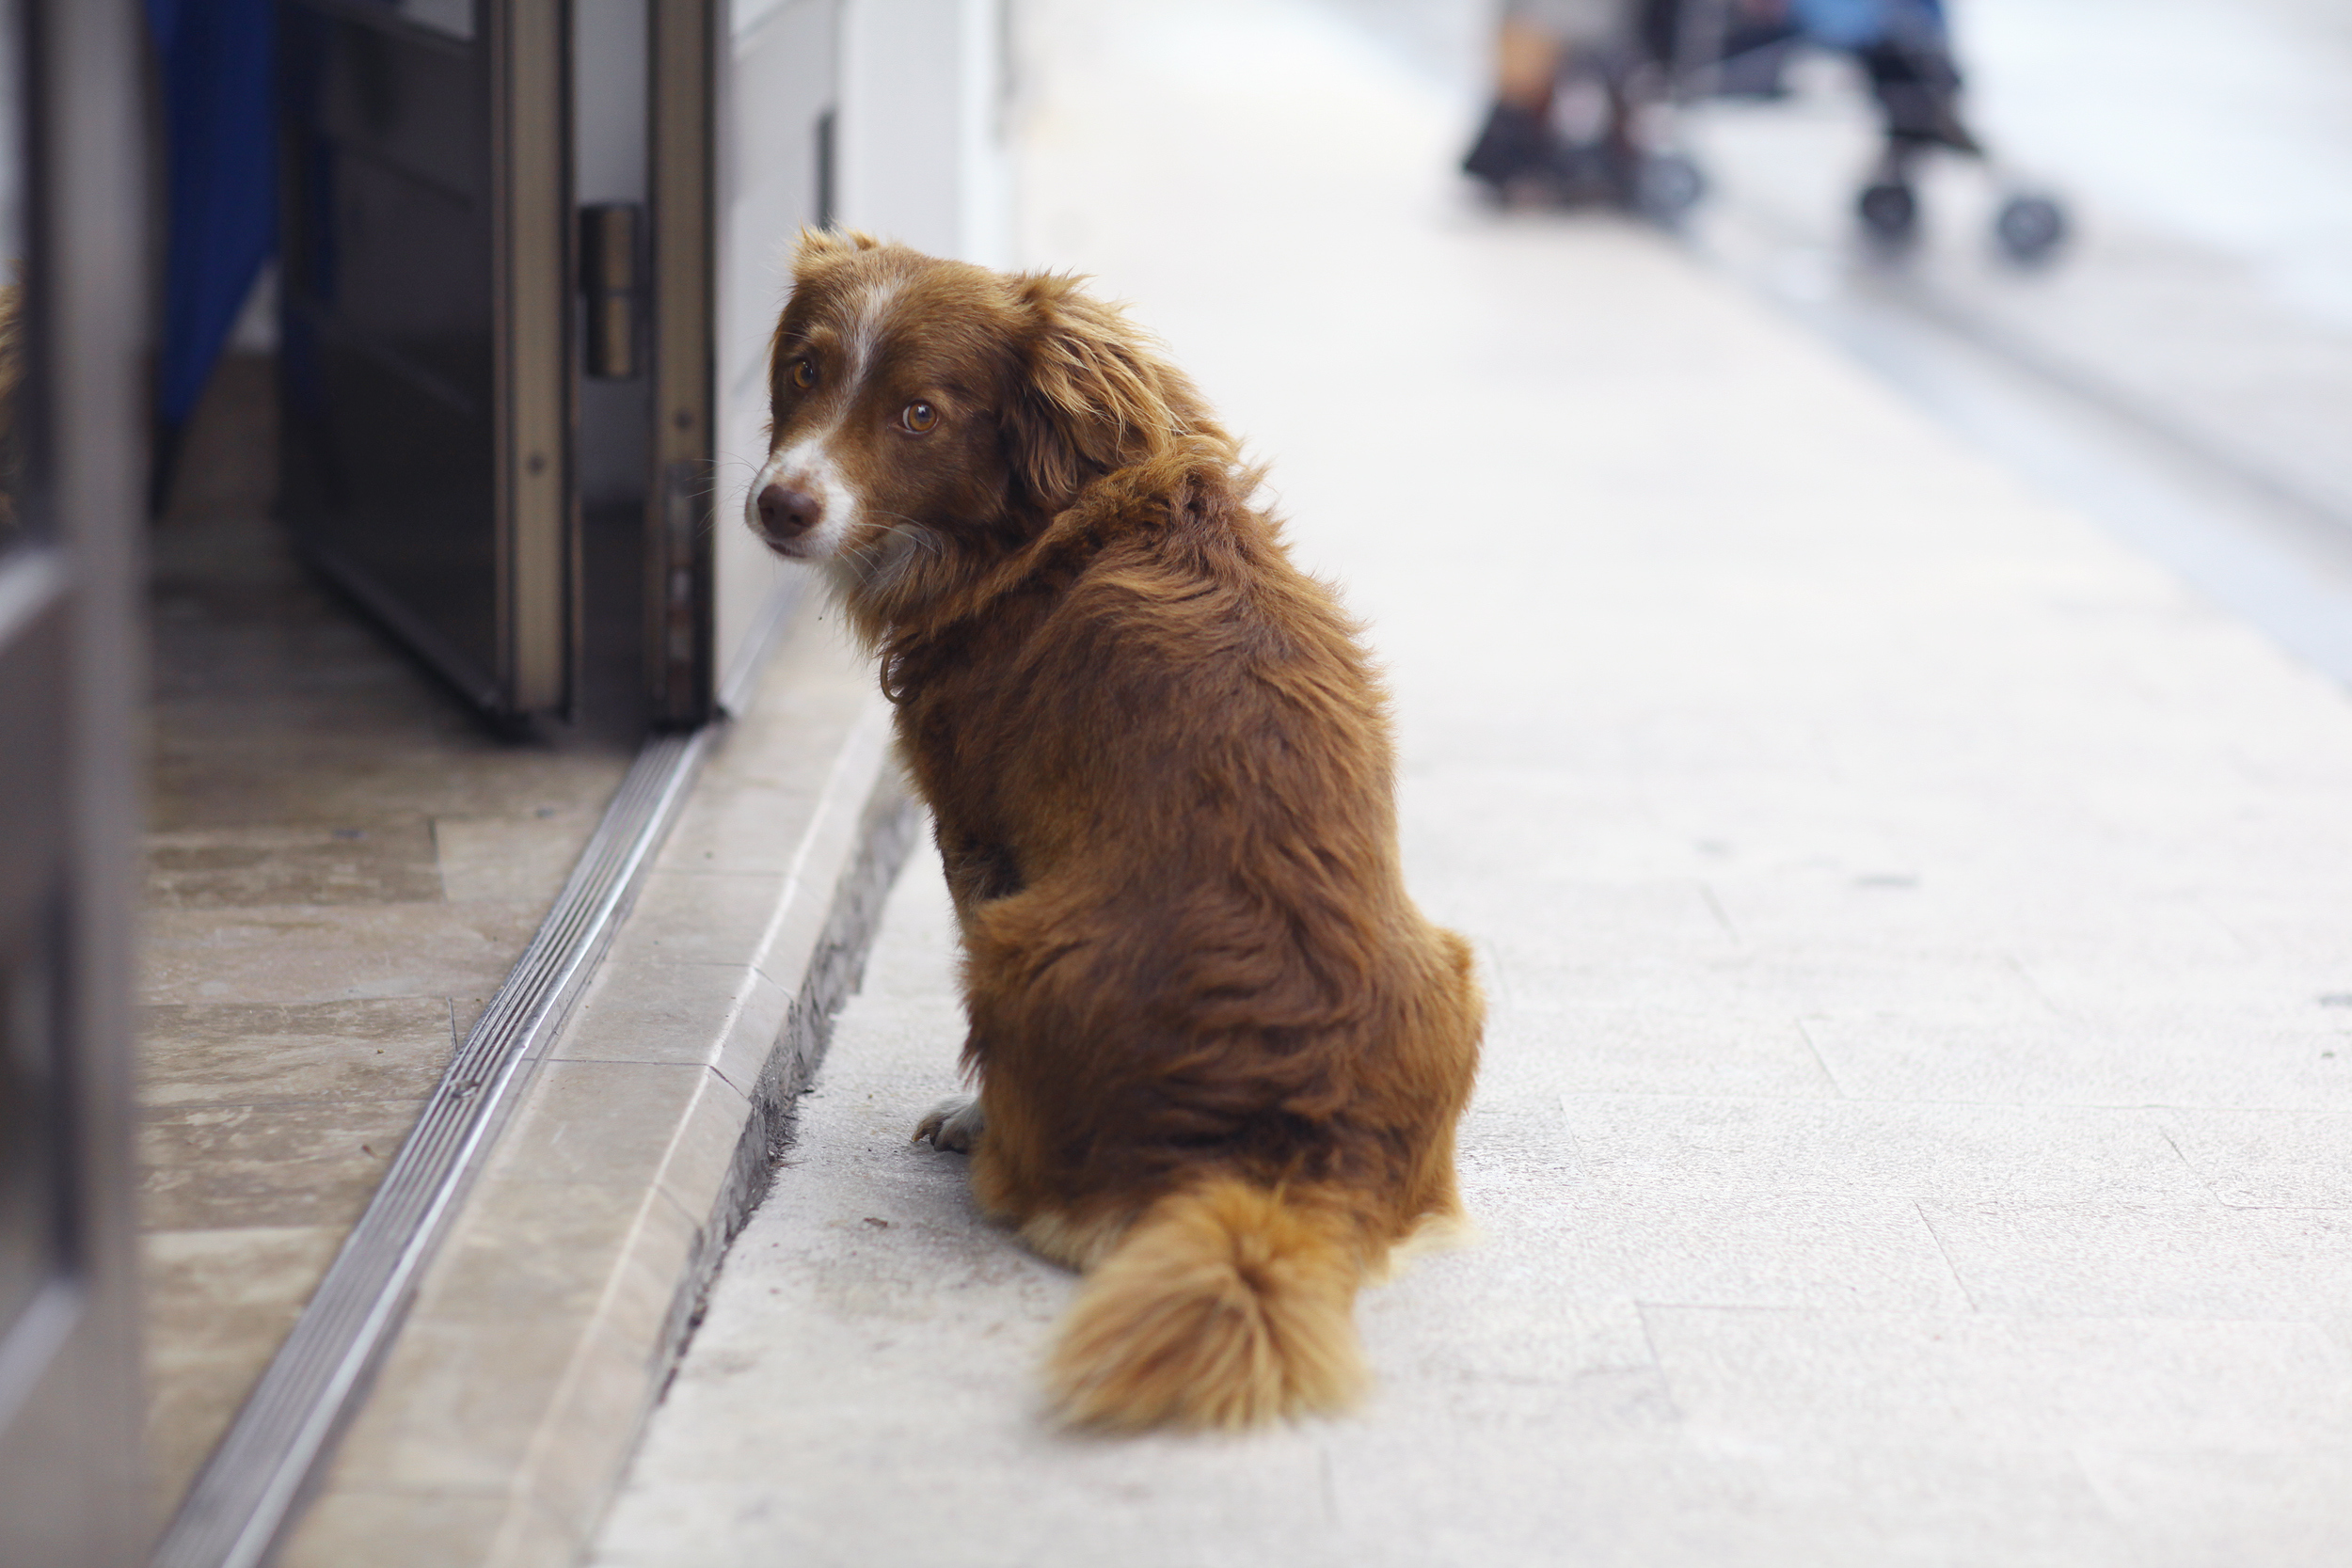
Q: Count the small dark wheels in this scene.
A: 3